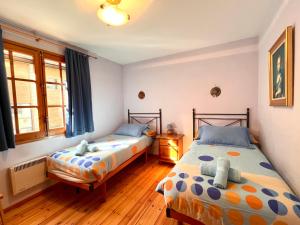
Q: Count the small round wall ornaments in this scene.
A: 2